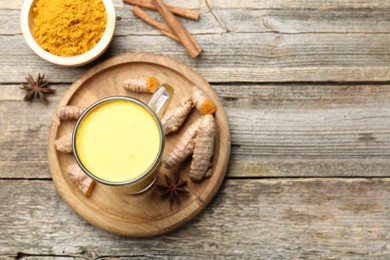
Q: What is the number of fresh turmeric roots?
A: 8